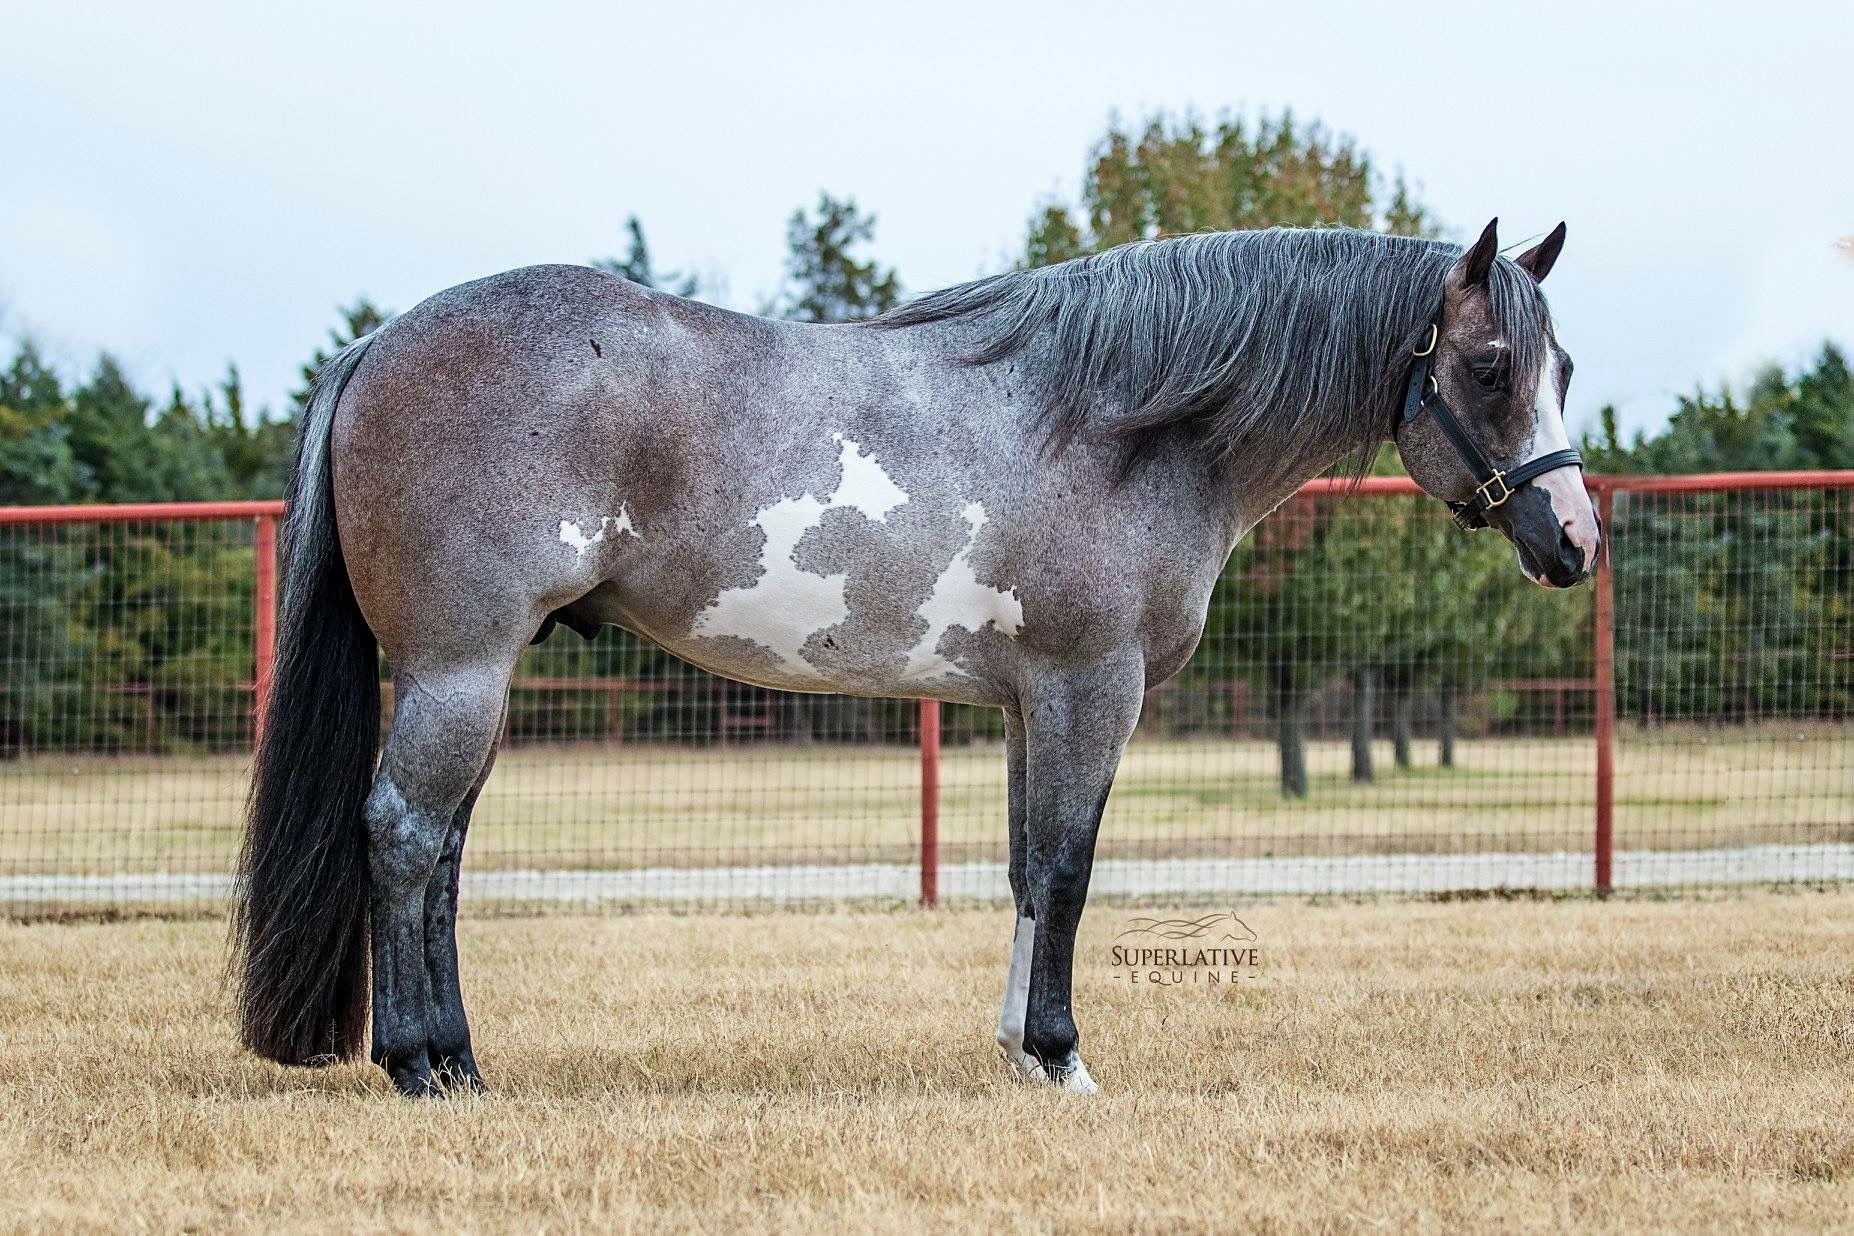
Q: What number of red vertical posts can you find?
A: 3